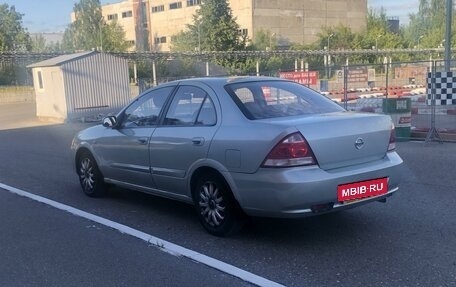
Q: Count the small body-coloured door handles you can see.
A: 2